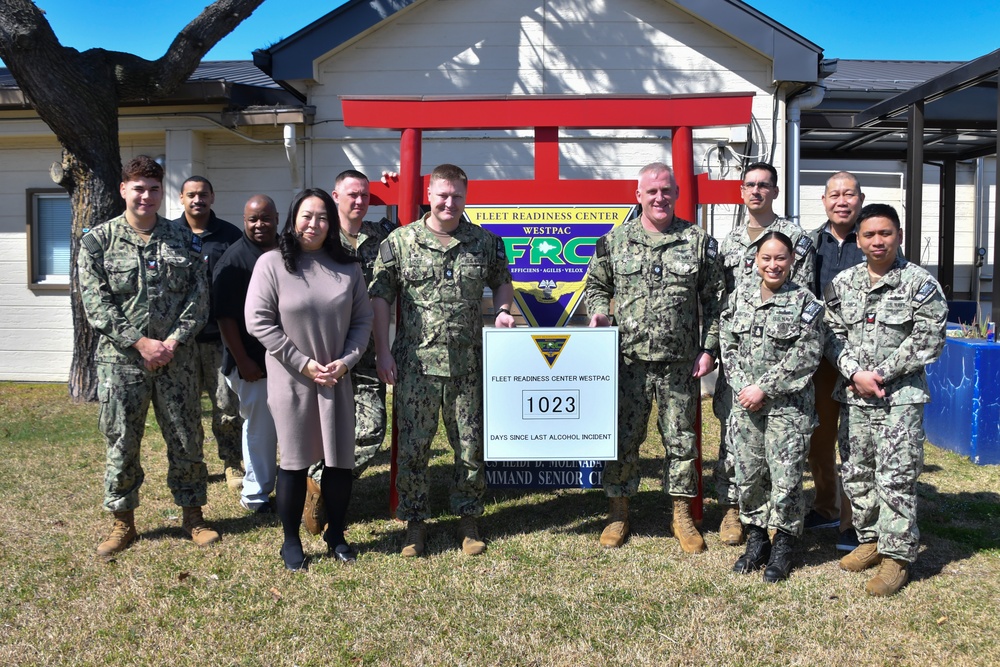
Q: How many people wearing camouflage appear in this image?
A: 8